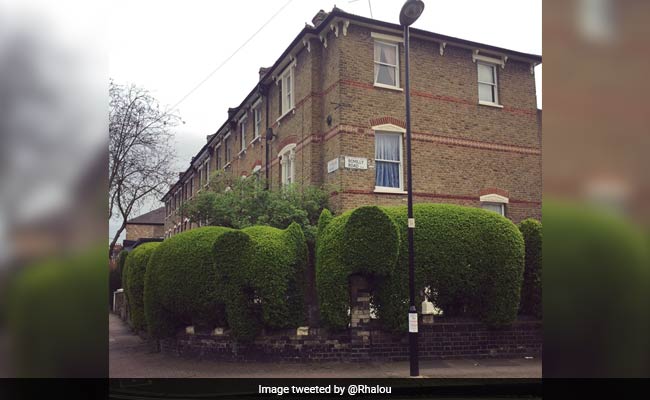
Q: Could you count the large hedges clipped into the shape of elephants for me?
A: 2